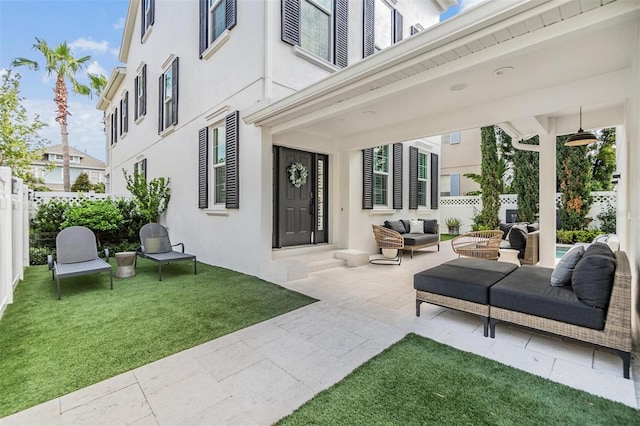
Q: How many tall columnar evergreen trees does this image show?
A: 3